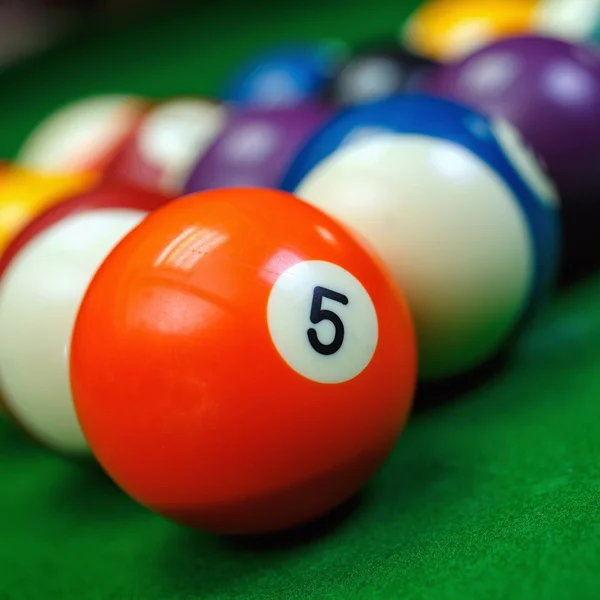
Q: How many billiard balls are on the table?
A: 12